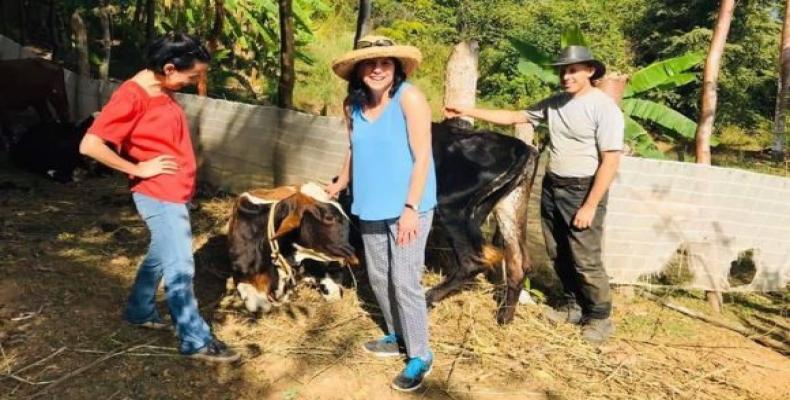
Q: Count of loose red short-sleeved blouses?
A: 1